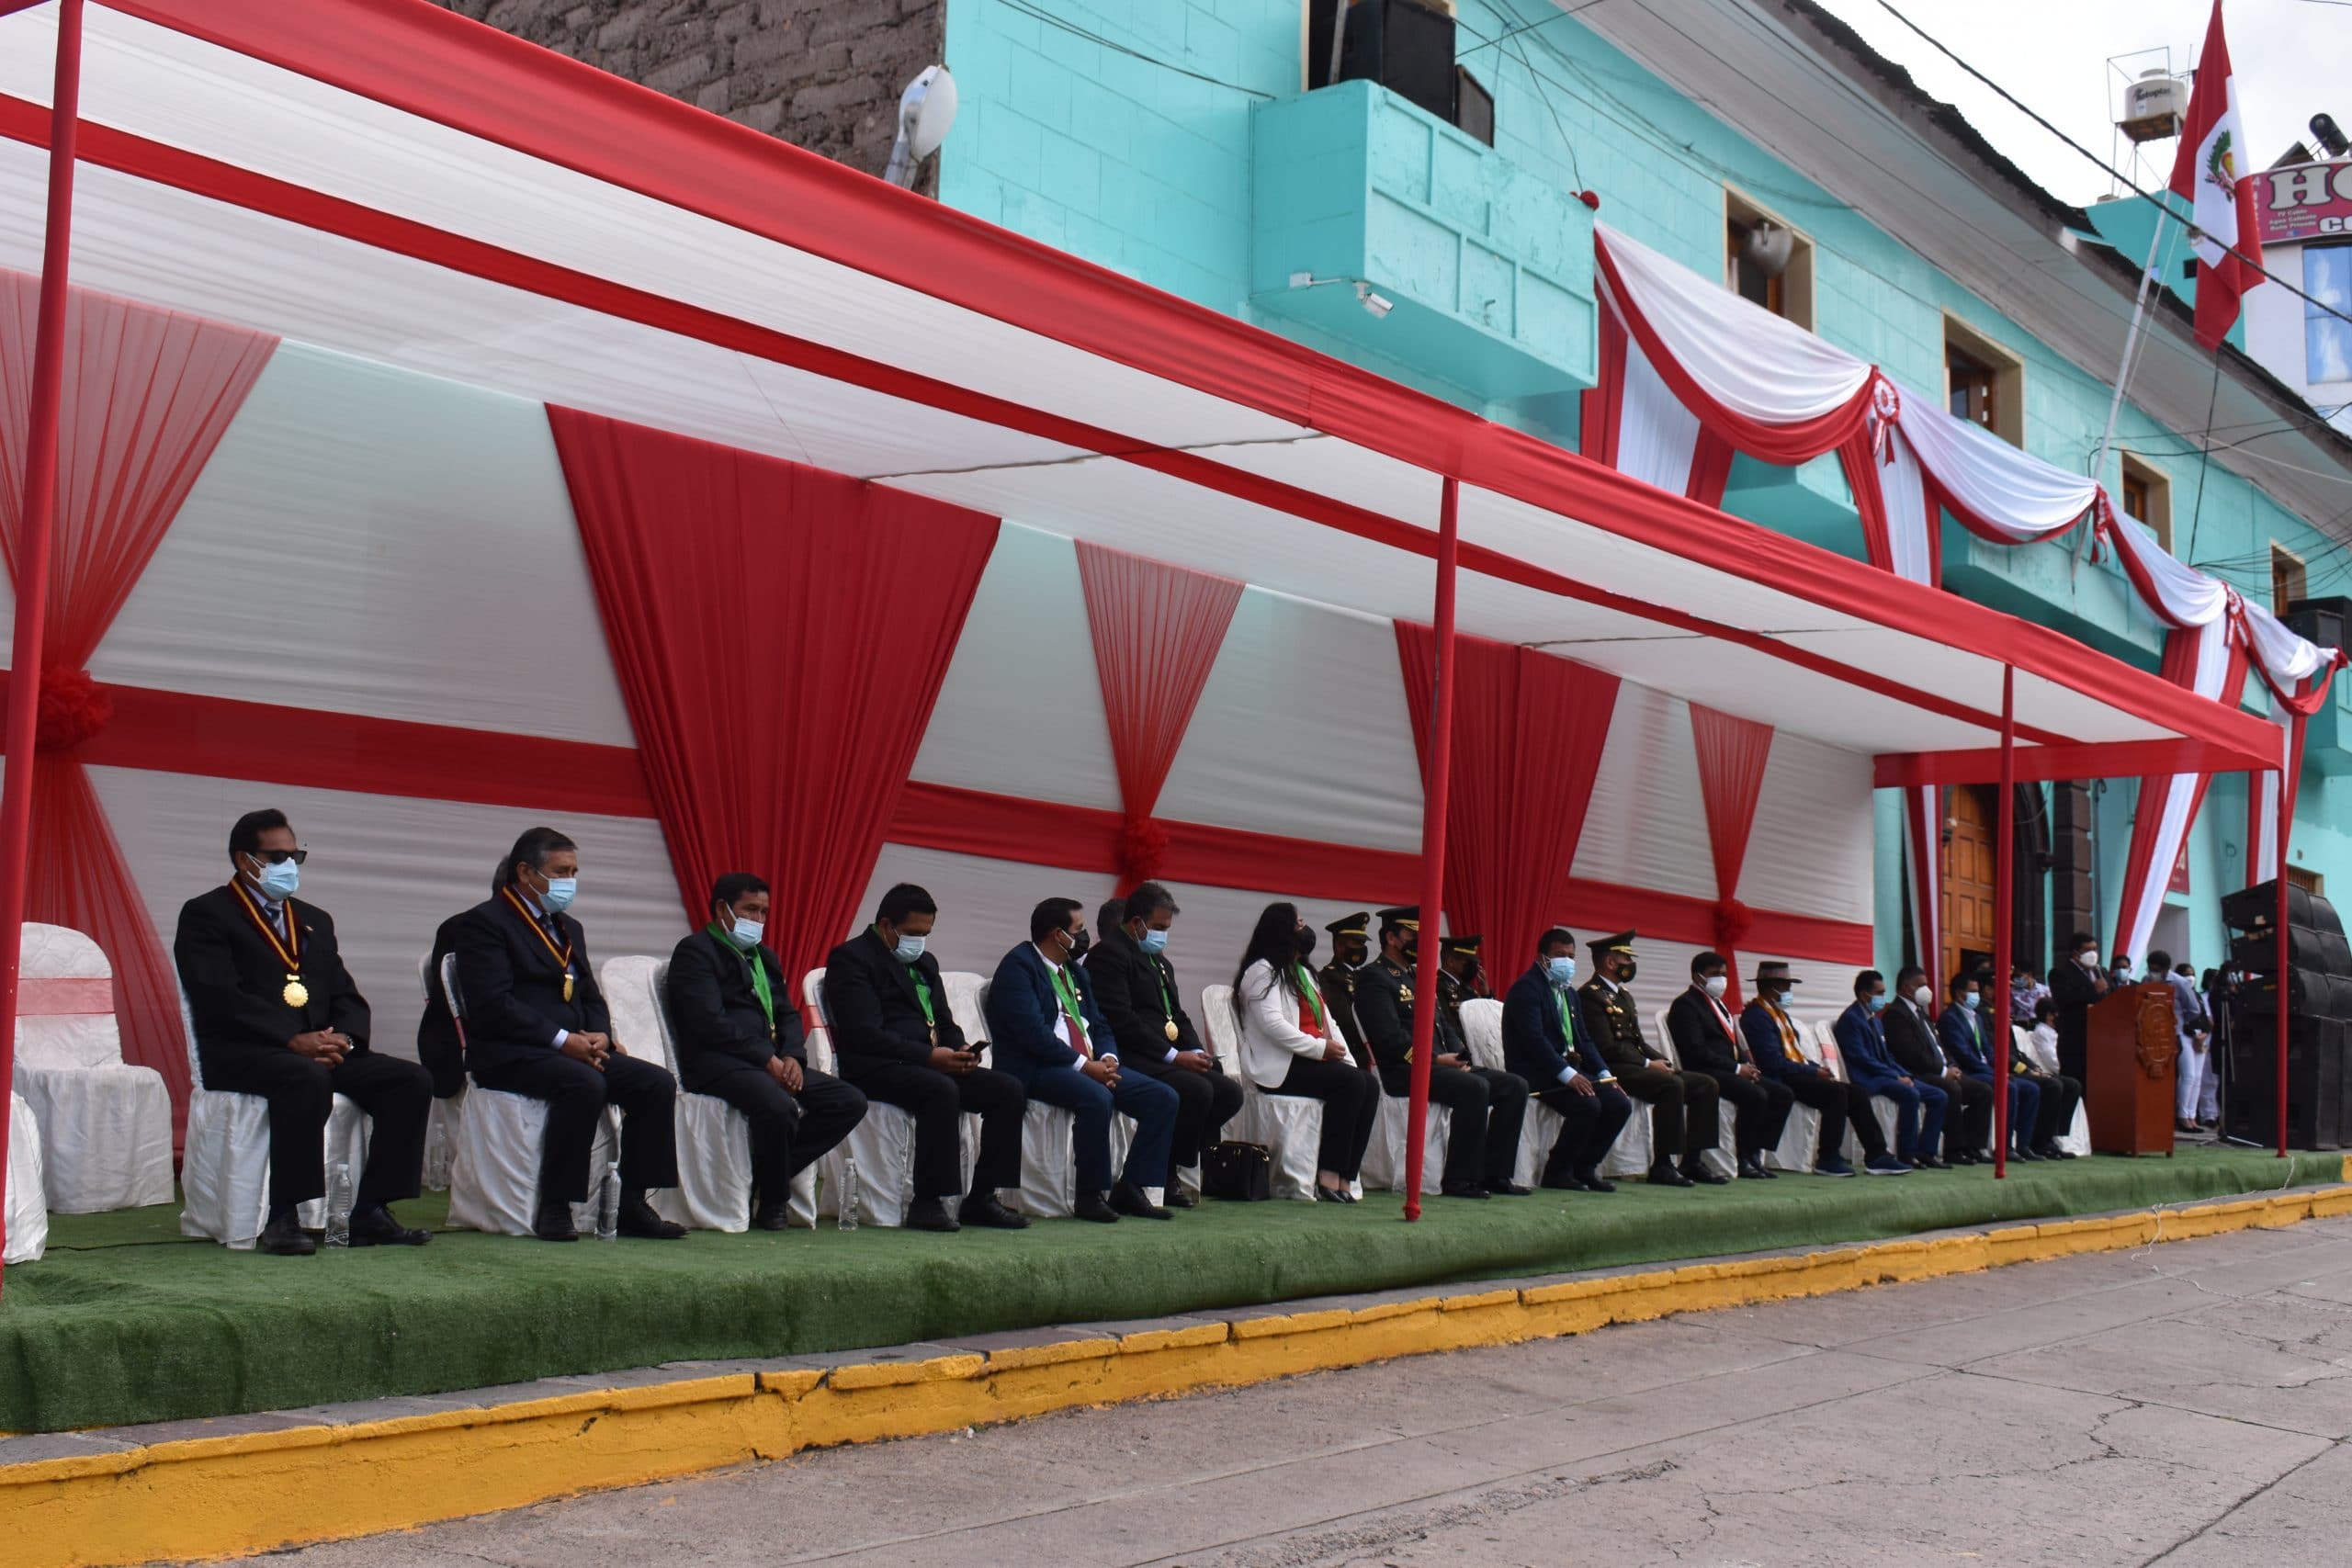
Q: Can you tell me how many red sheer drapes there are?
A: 3